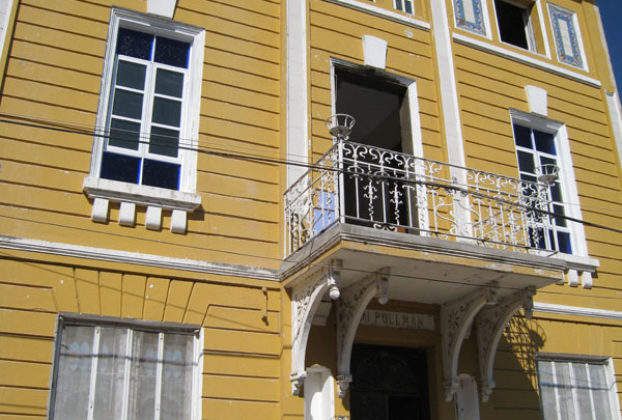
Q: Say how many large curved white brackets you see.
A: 4